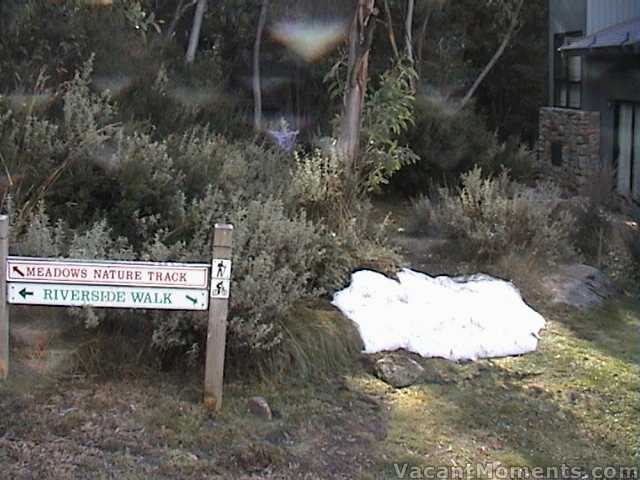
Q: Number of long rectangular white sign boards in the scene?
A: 2